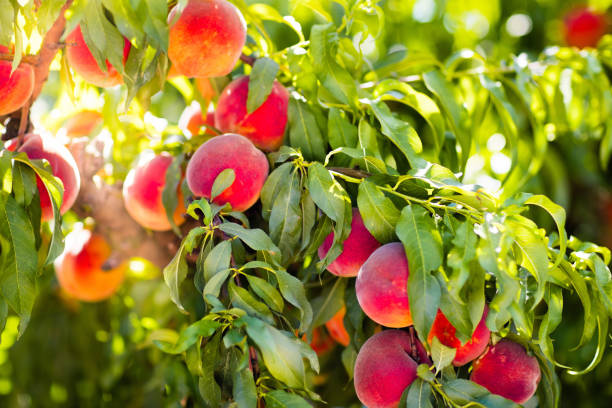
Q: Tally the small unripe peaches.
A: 0